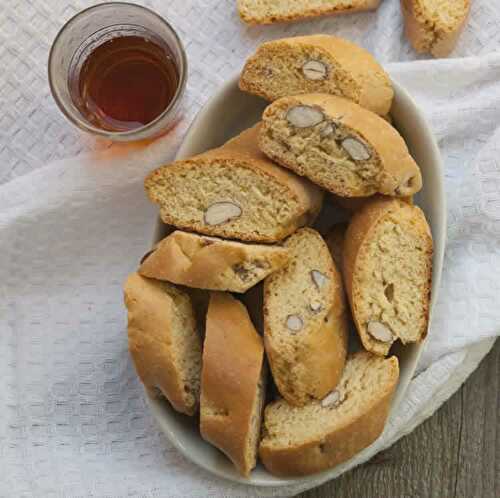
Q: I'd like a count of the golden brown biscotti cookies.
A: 11